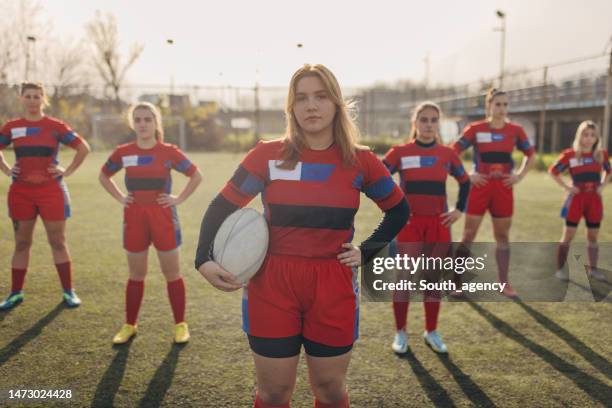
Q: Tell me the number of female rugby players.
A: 6